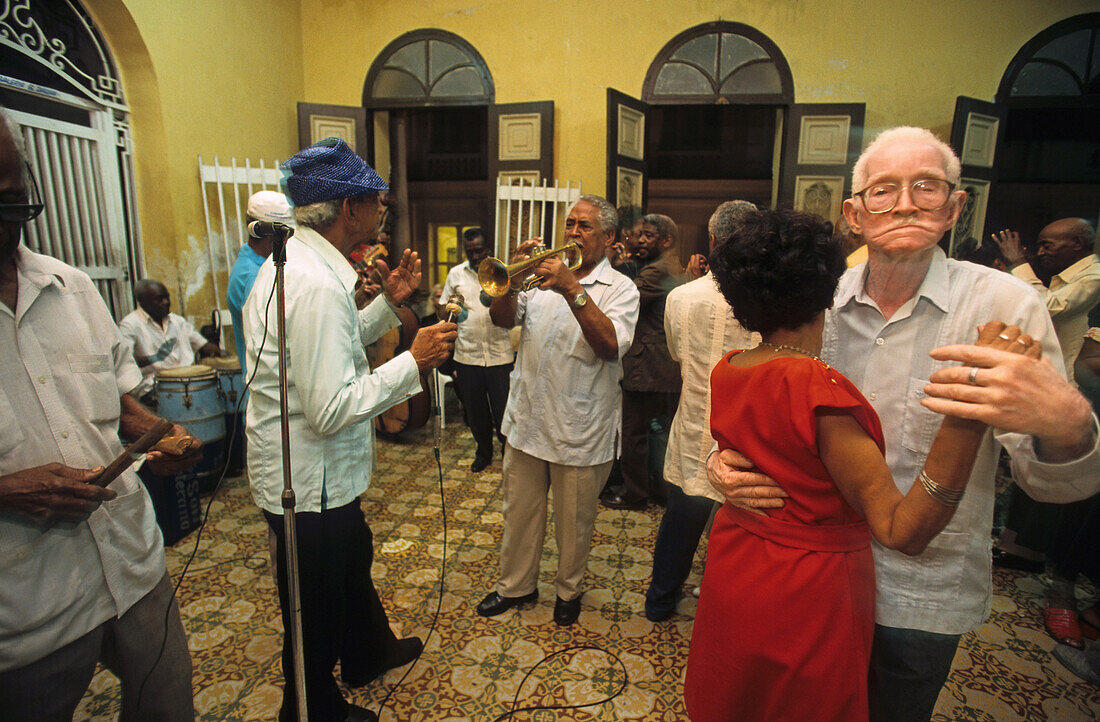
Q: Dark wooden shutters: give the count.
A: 5